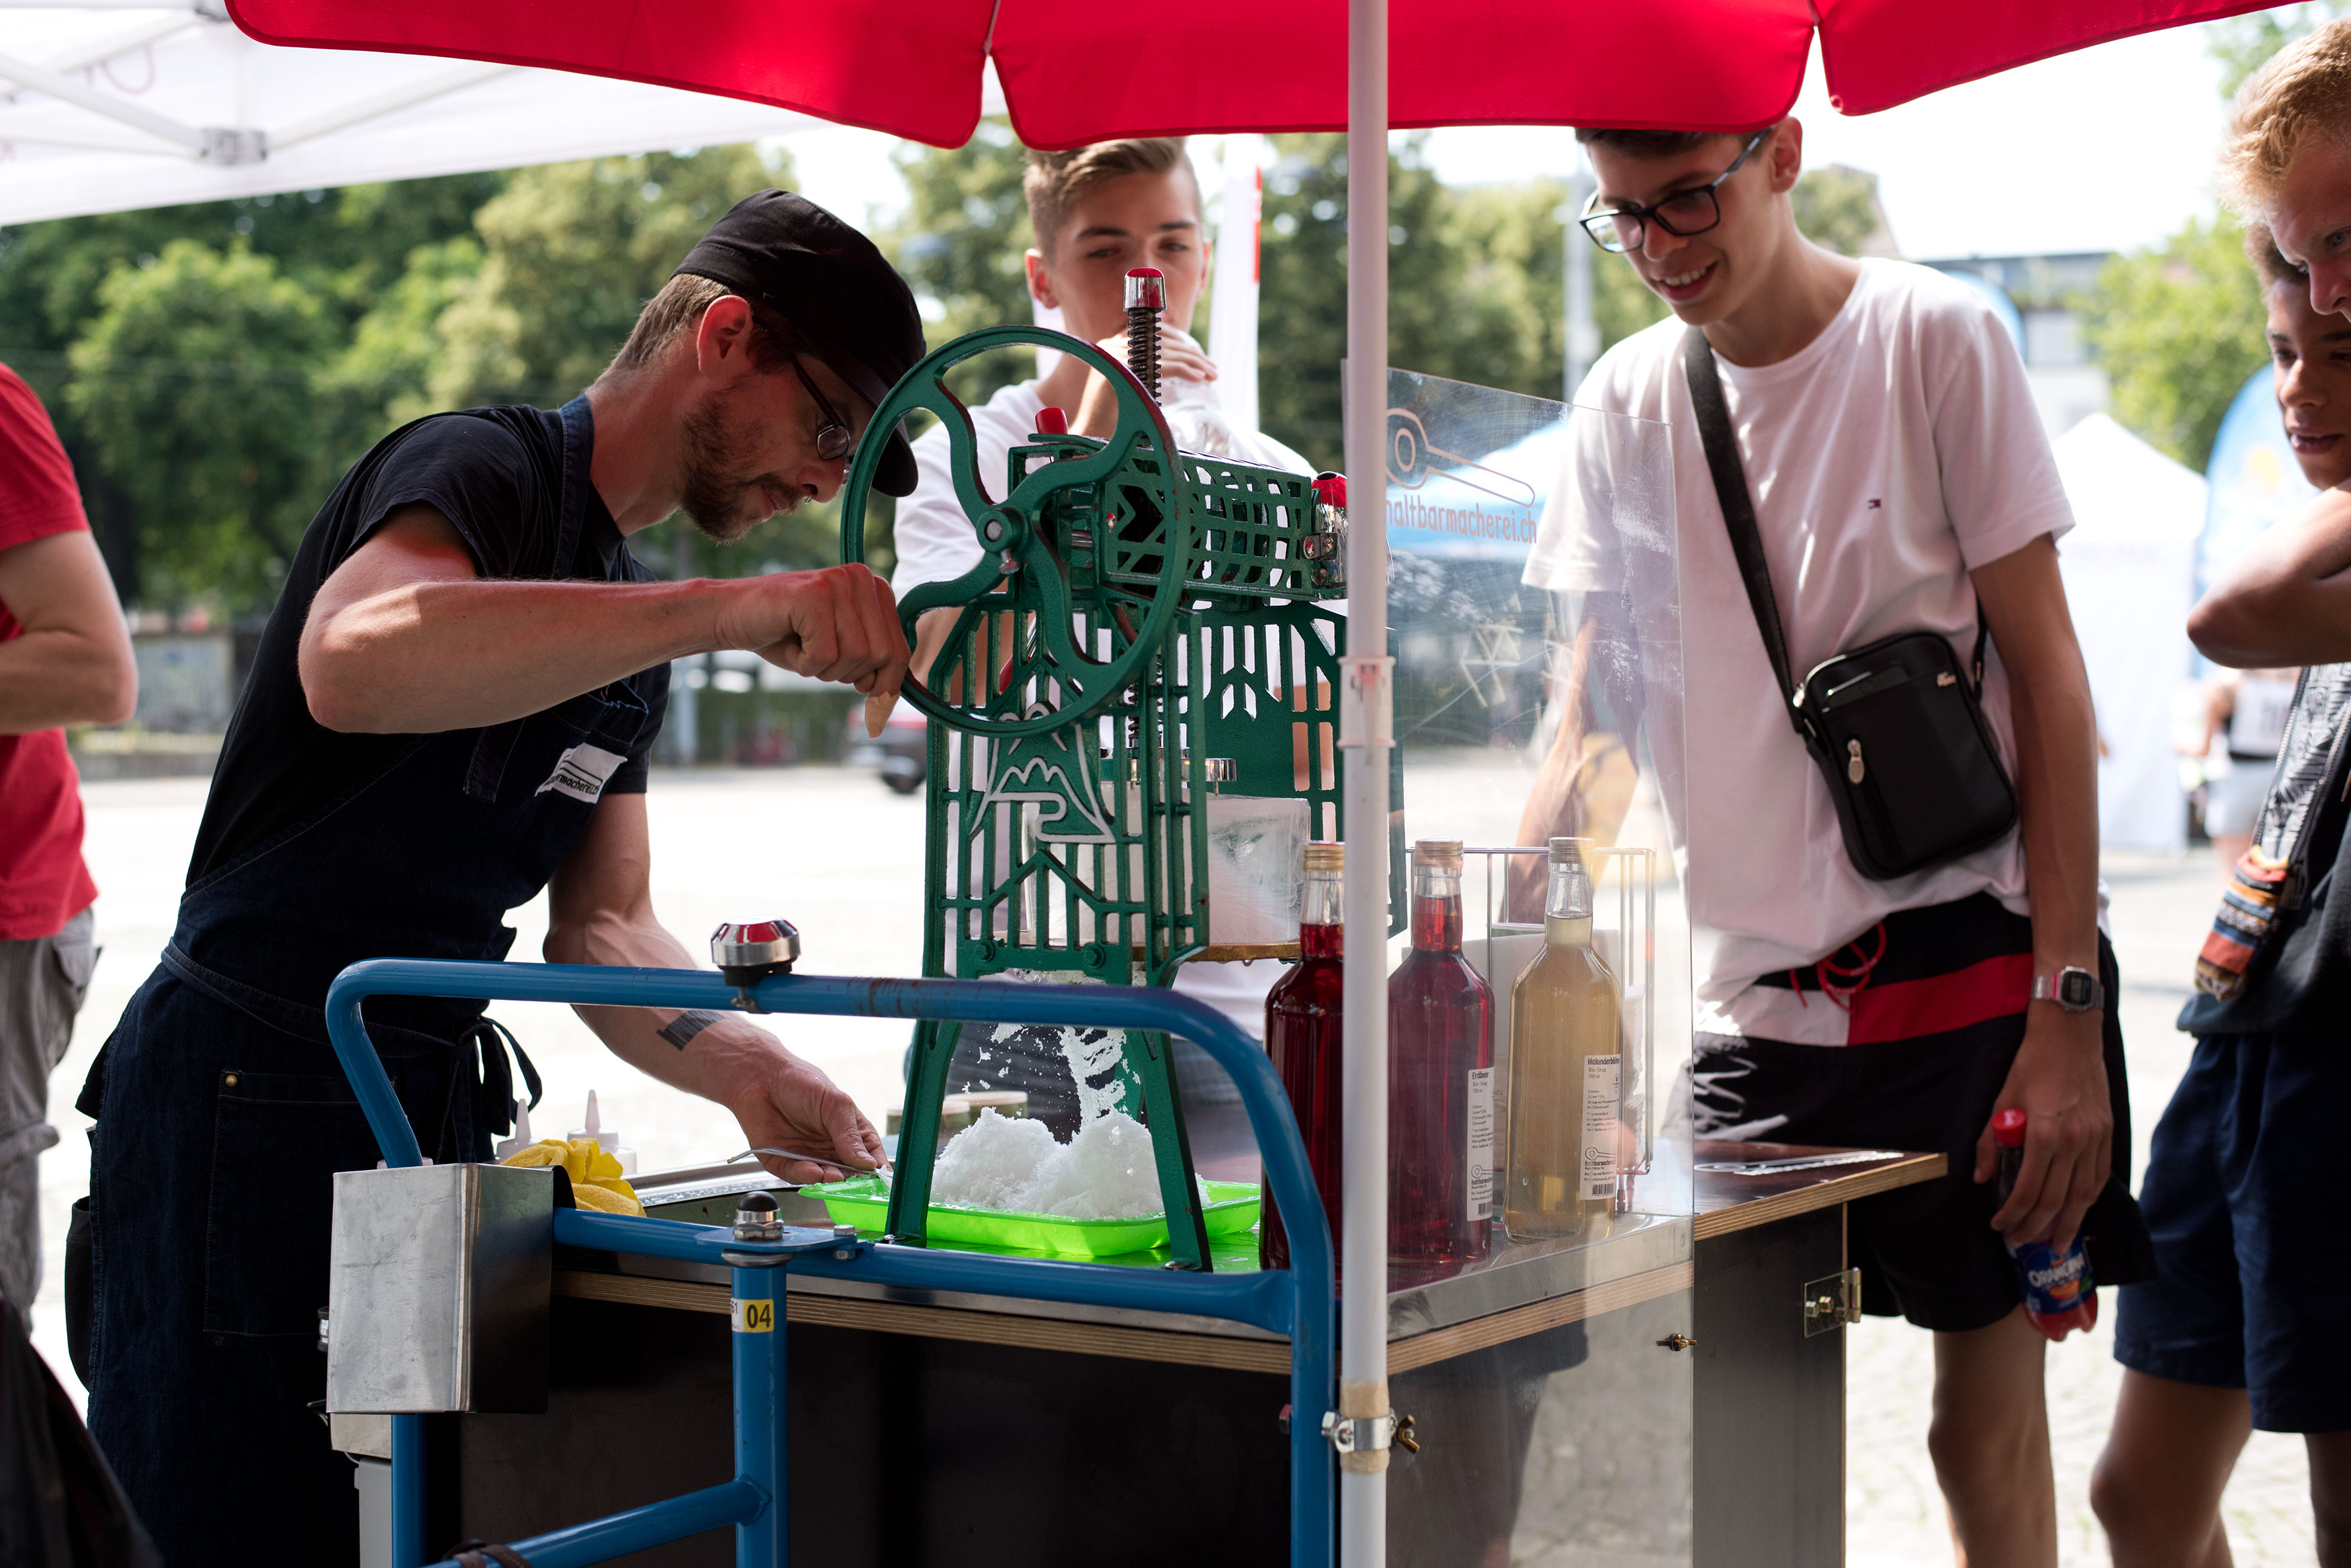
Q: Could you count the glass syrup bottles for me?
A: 3